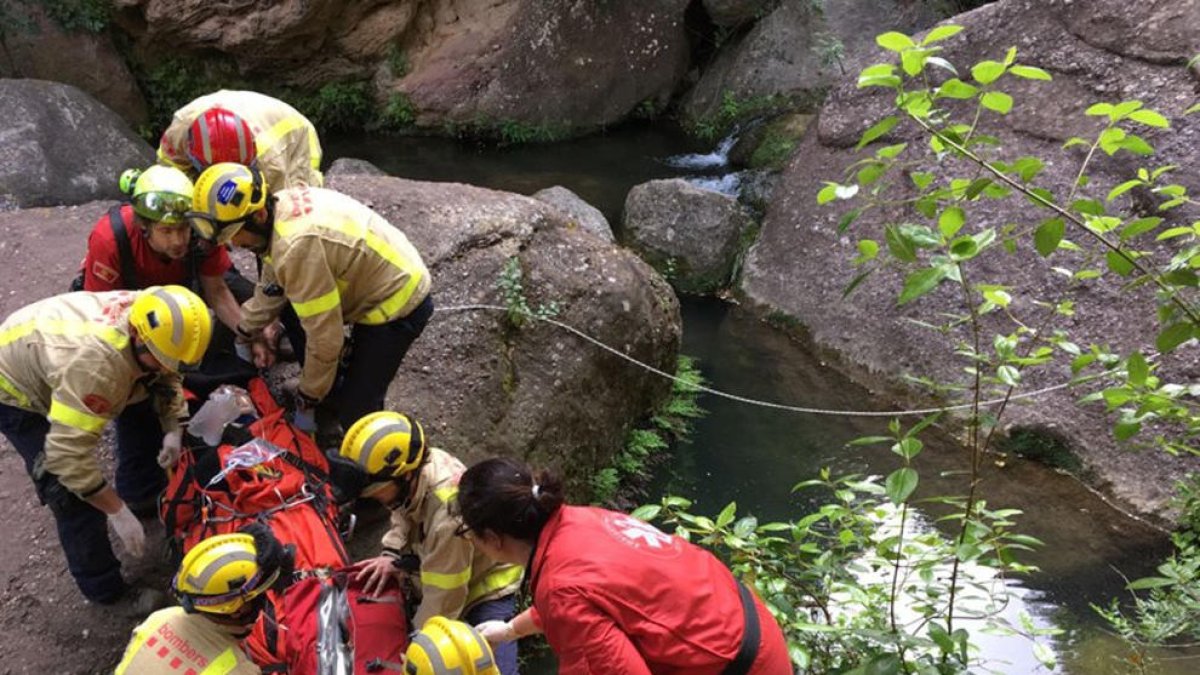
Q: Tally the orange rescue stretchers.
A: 1